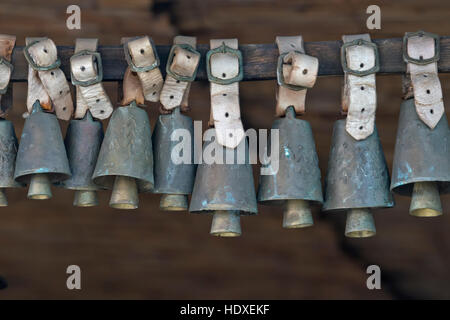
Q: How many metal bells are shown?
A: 9